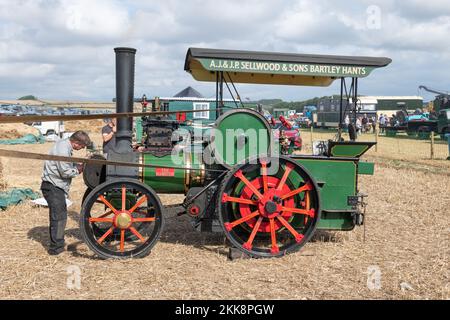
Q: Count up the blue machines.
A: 0